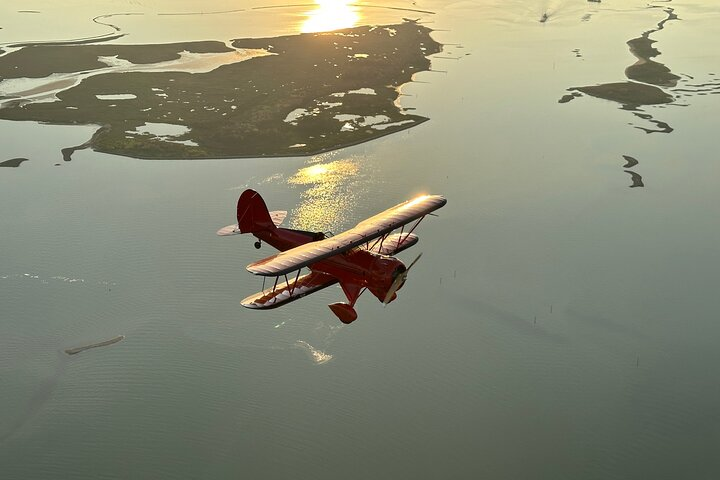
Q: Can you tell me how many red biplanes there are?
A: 1